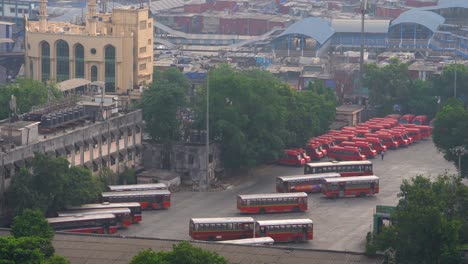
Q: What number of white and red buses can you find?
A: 12